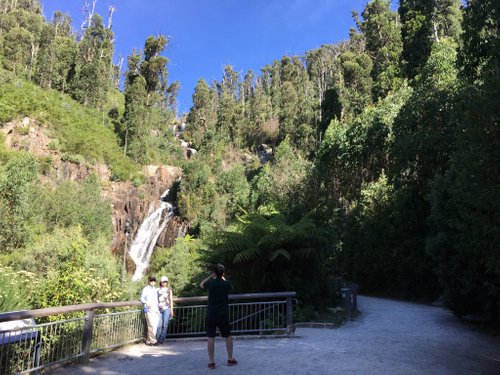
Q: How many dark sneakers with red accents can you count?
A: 2